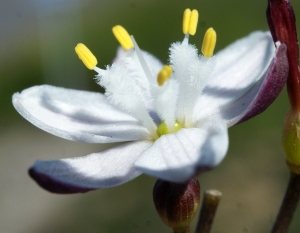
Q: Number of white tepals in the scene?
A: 6